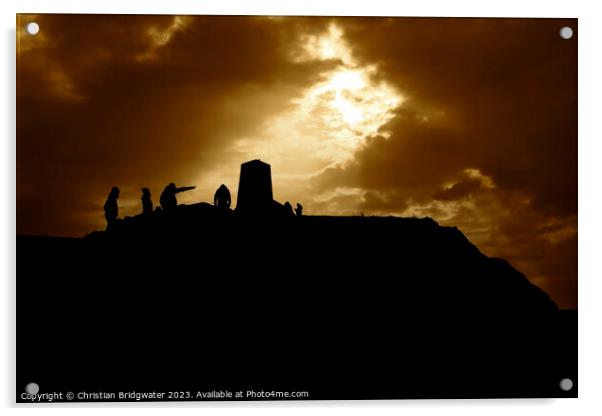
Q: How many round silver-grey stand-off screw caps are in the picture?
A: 4